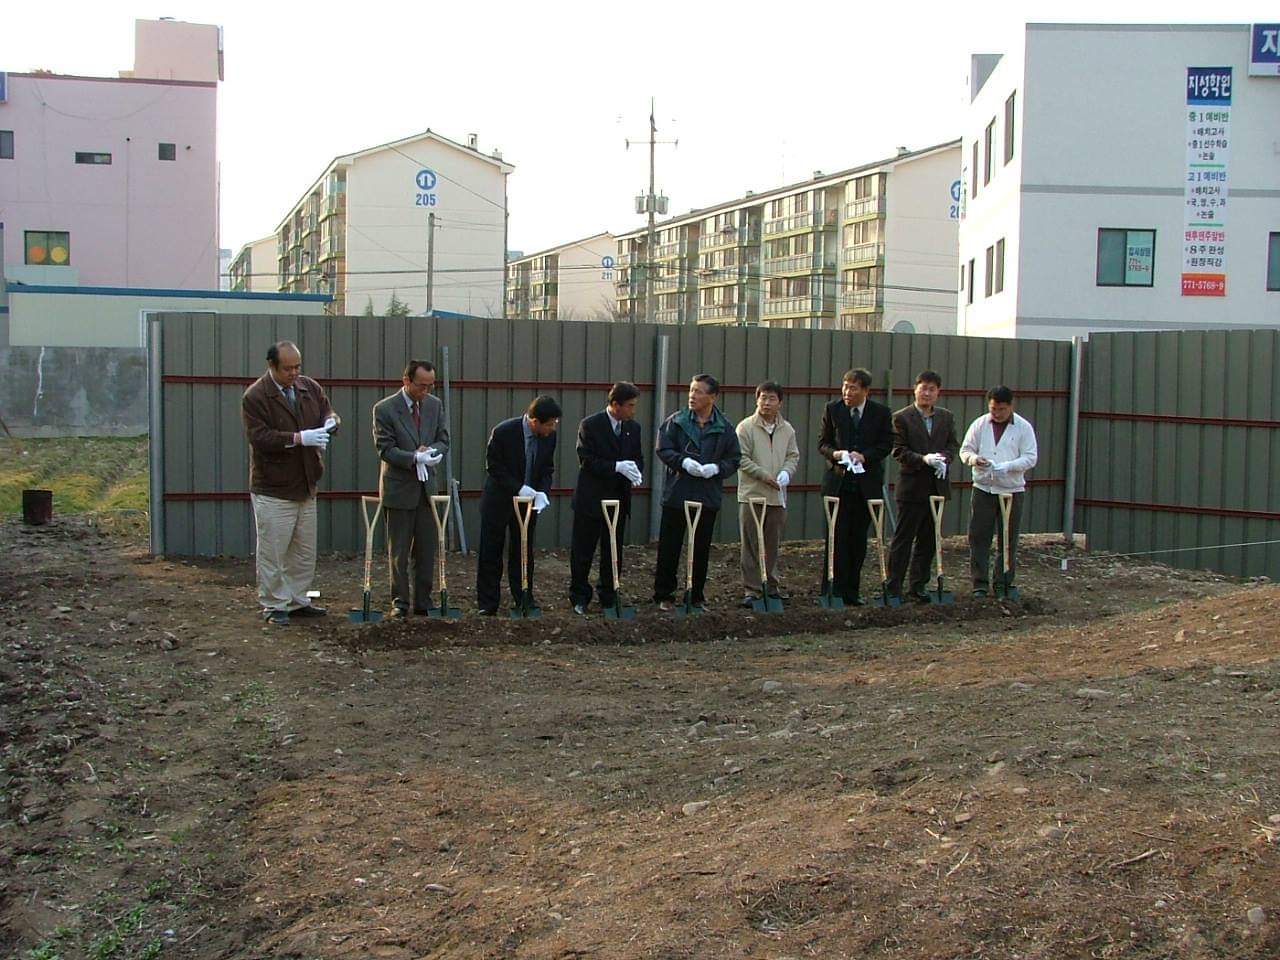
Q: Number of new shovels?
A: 10